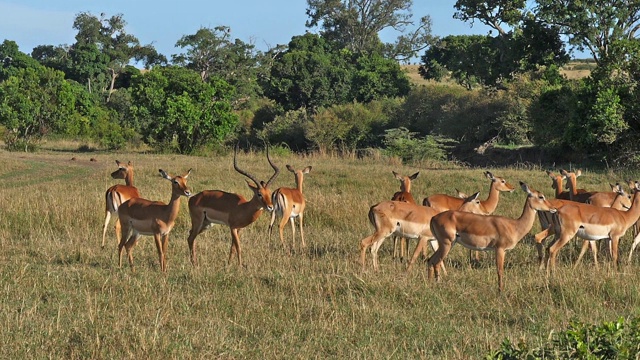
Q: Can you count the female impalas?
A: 12